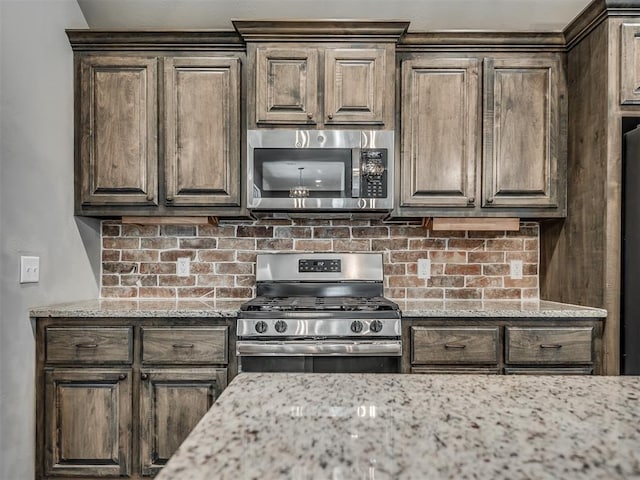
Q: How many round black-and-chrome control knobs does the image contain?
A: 4